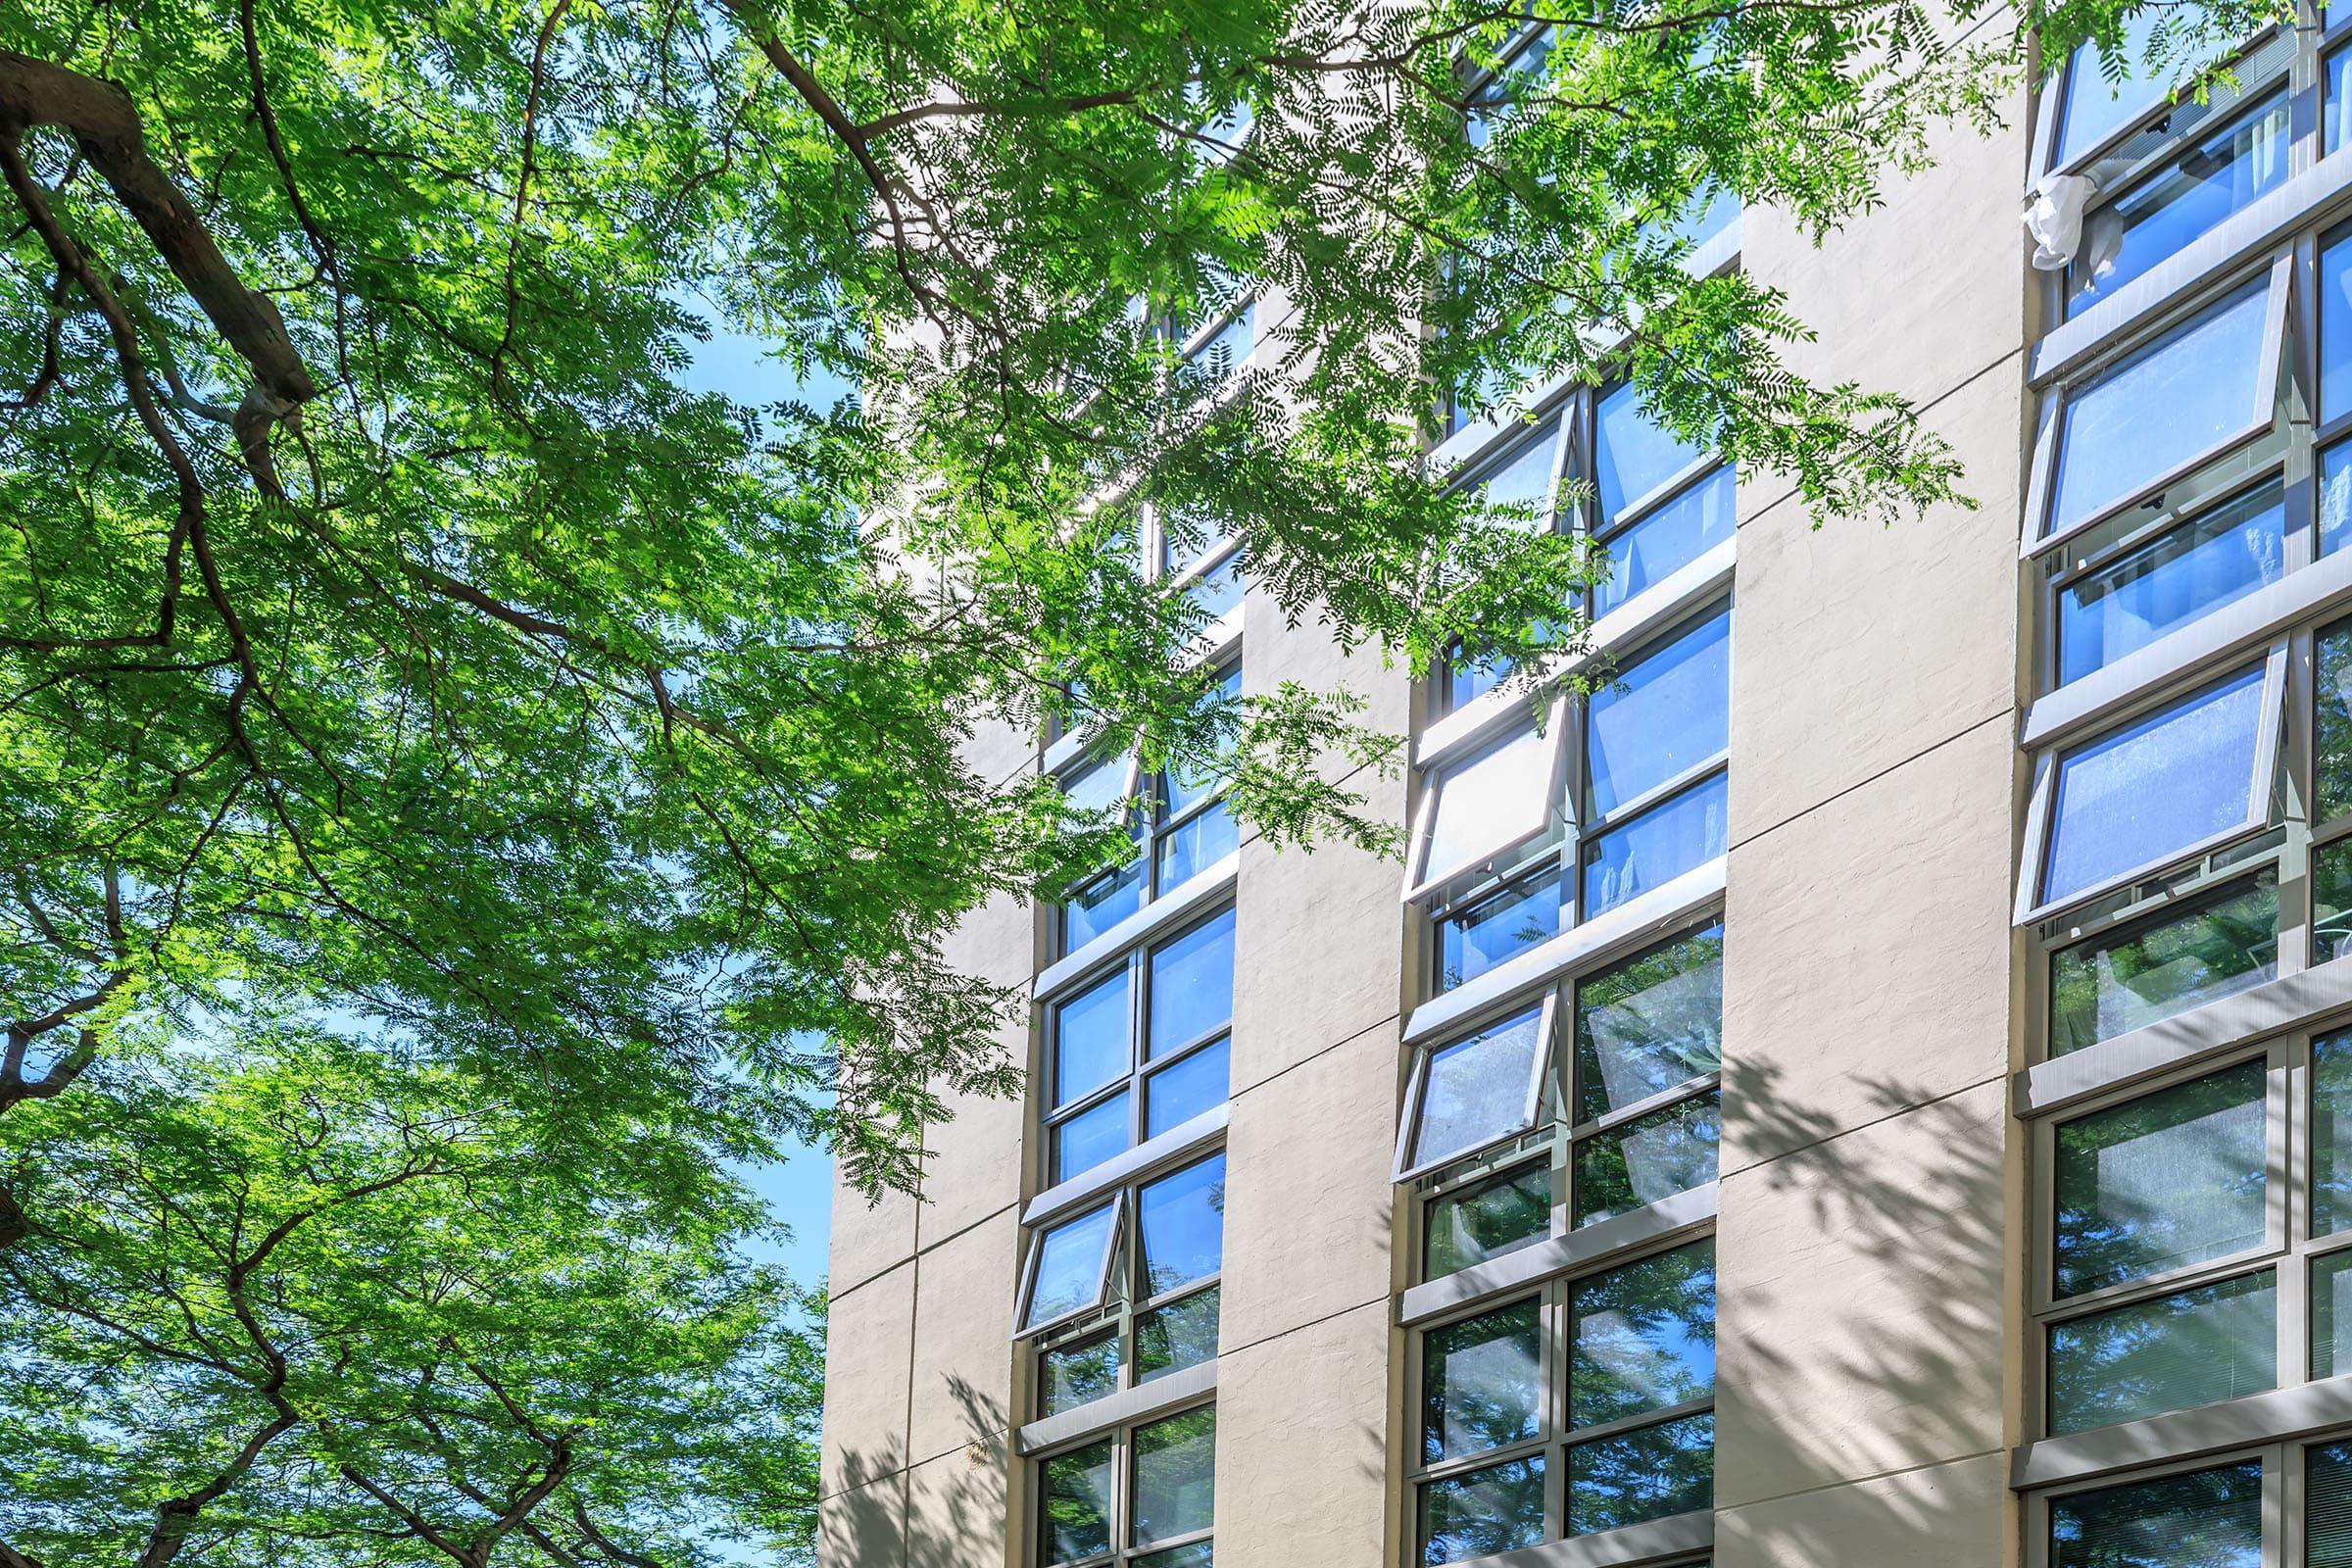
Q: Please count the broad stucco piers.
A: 3